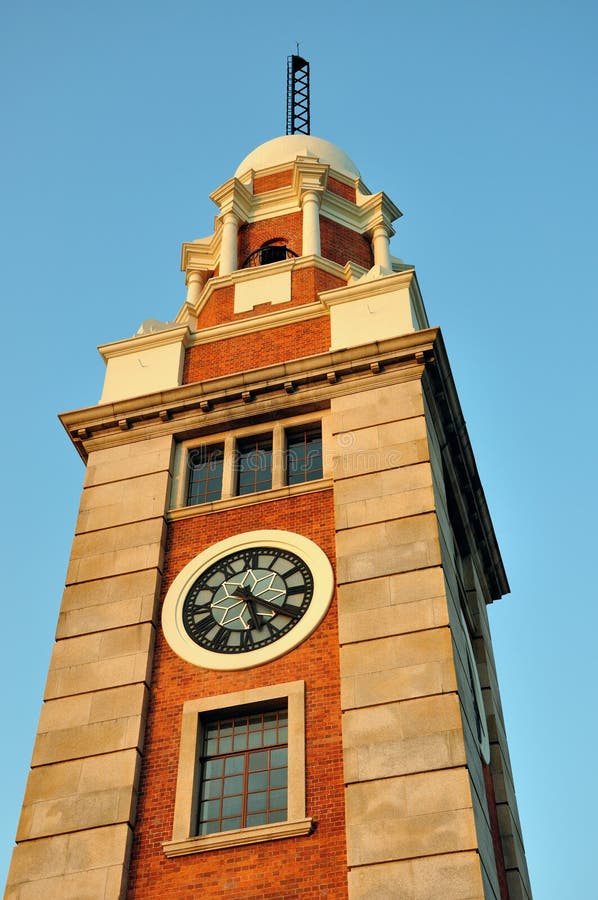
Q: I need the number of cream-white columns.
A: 4